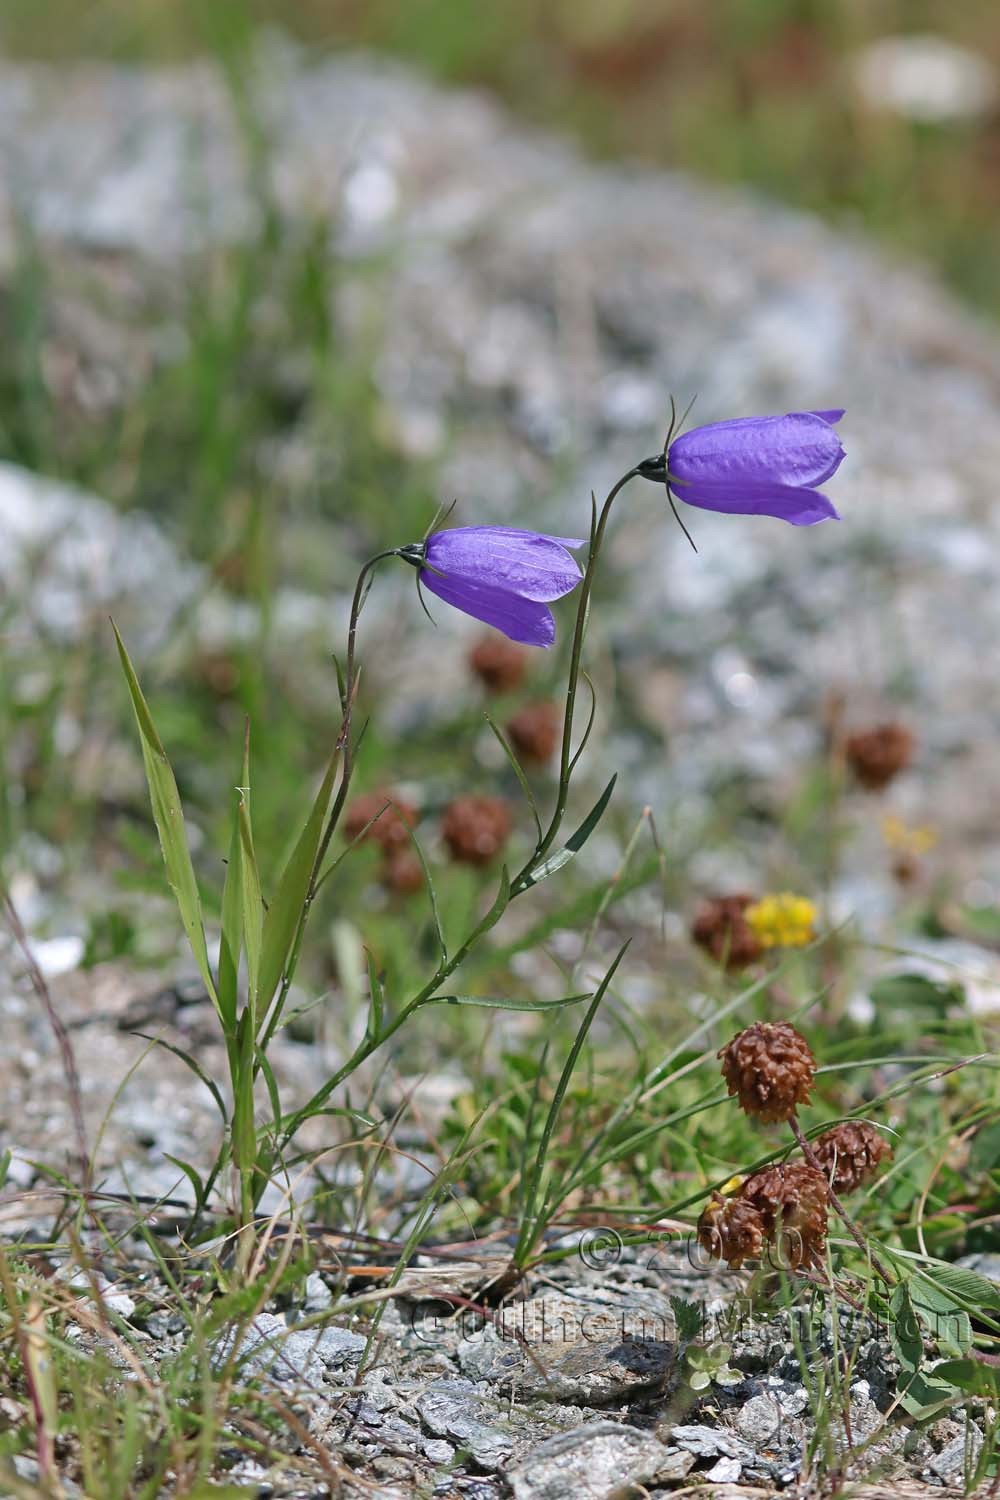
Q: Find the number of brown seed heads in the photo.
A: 11